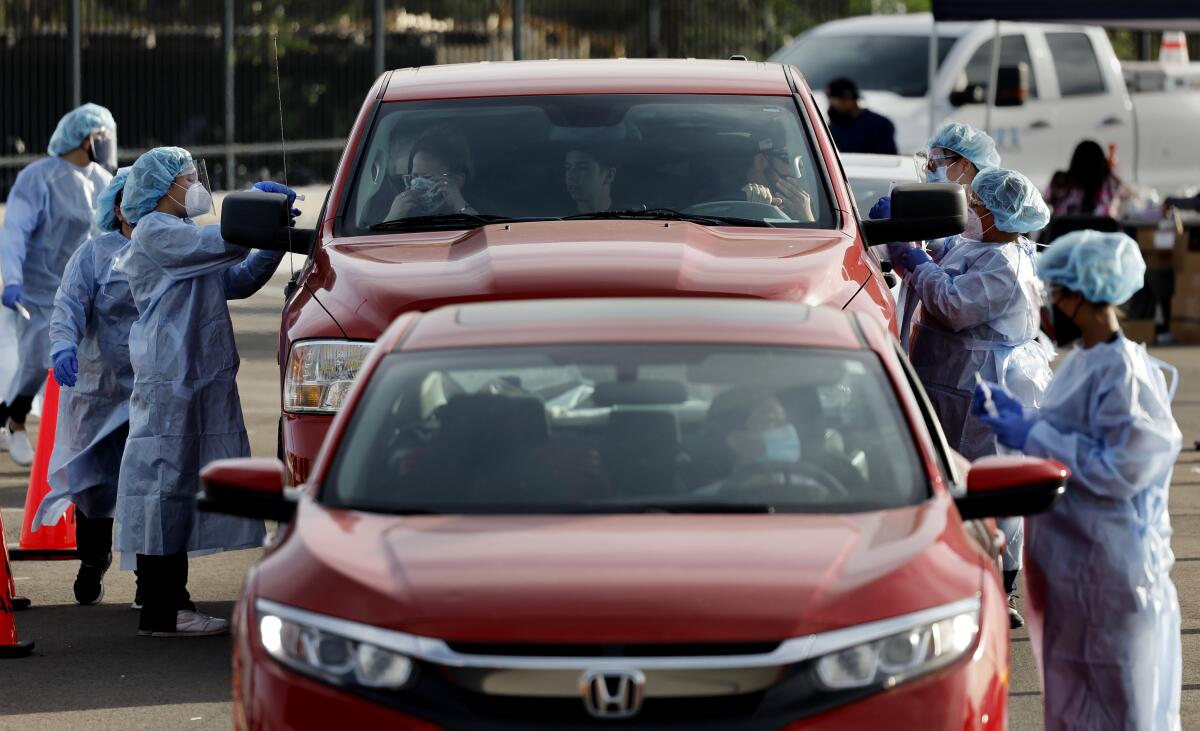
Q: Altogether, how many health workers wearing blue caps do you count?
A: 6